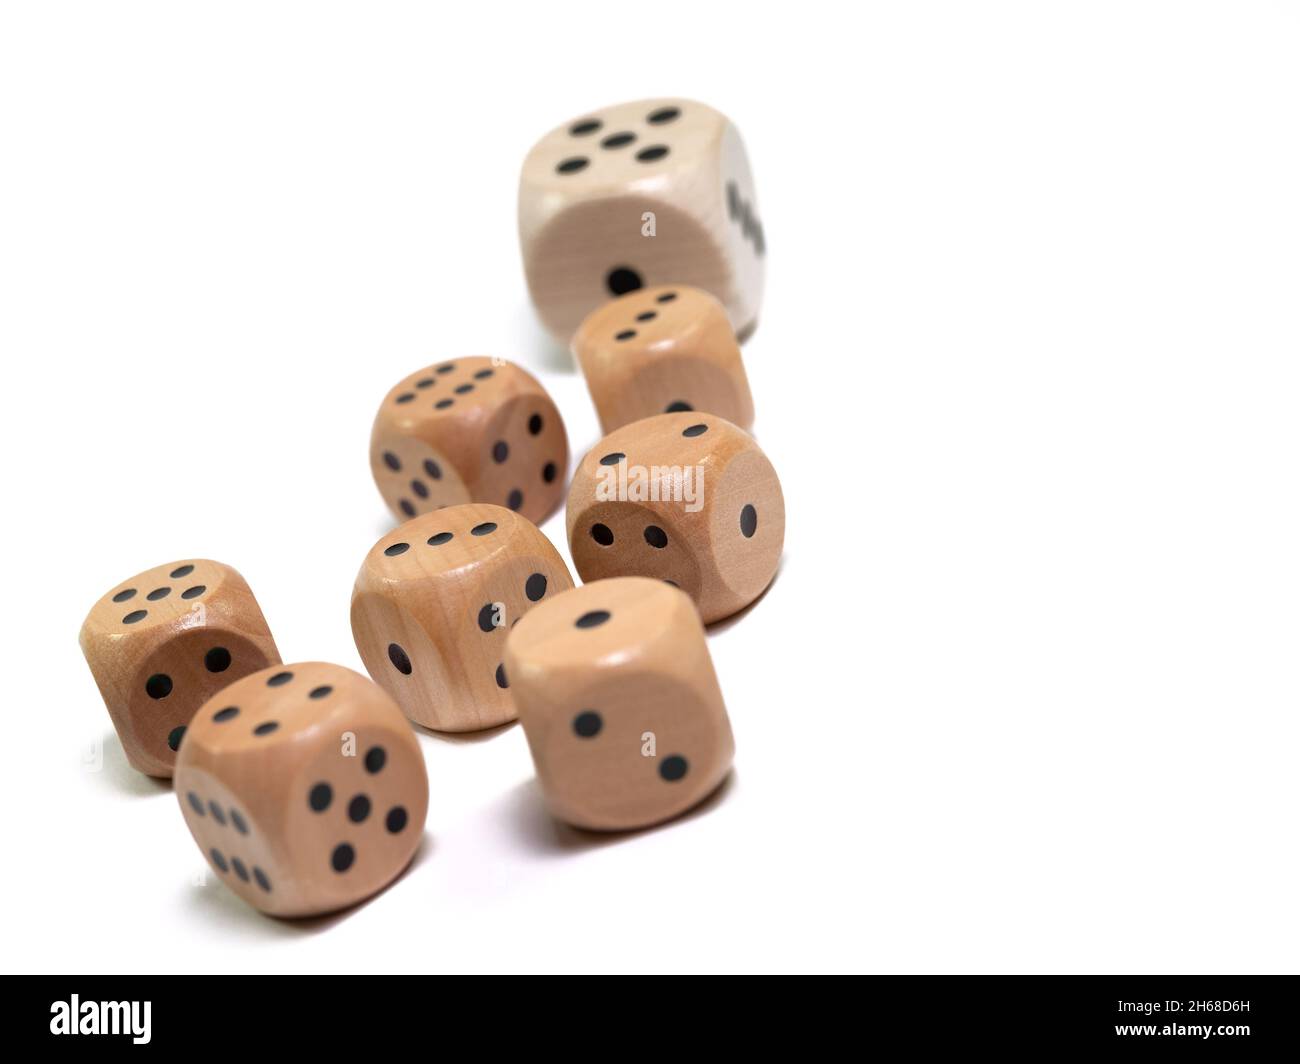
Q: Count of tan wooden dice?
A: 7